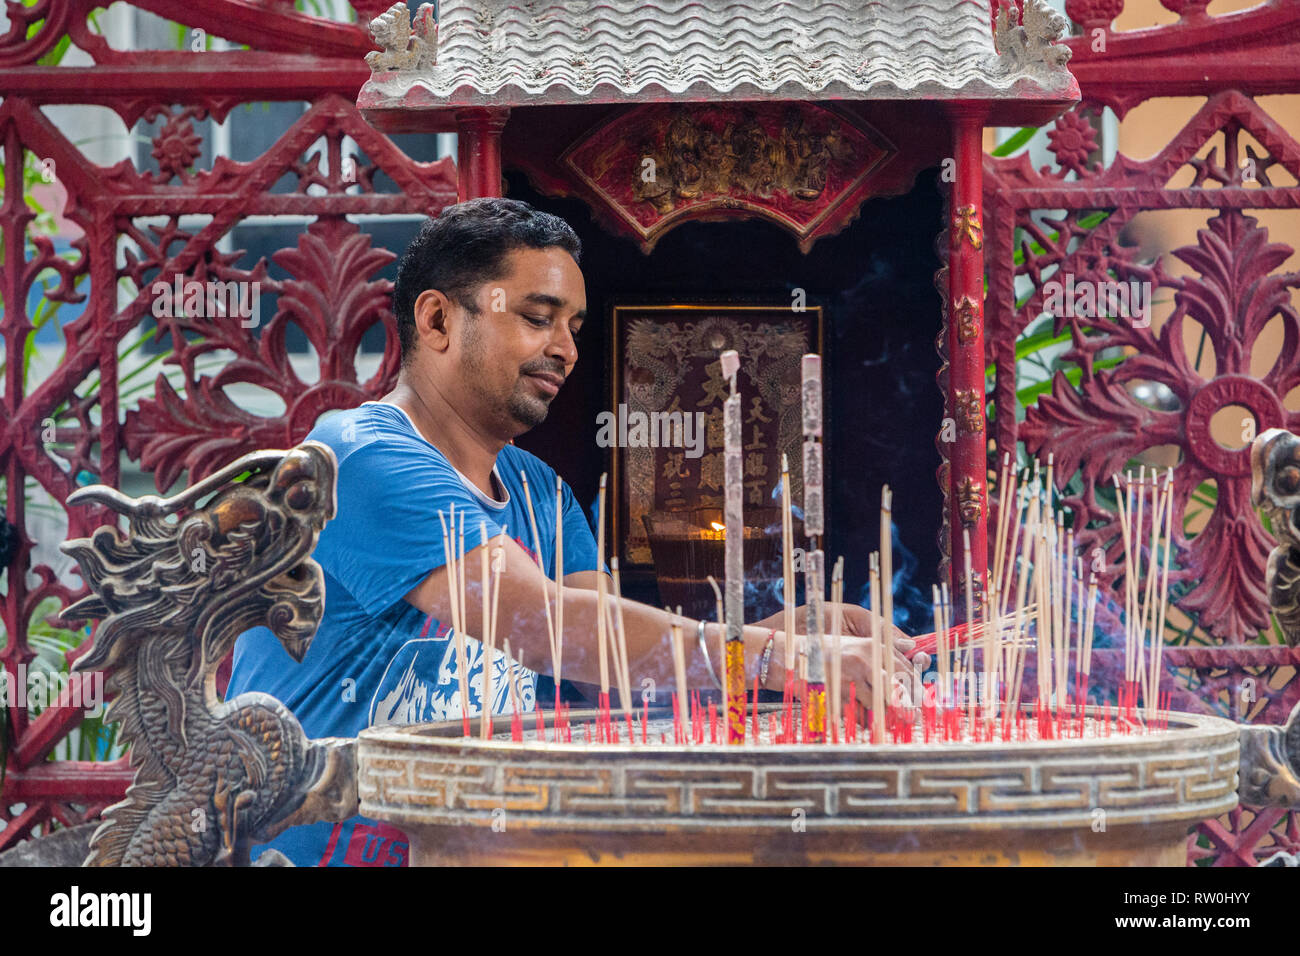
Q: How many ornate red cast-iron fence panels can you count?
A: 2